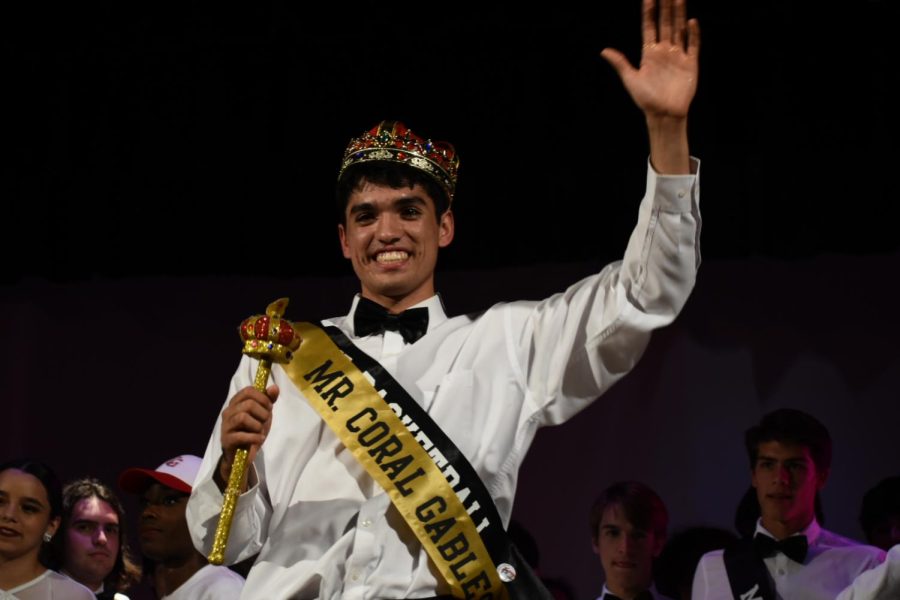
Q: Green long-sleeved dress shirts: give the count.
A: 0